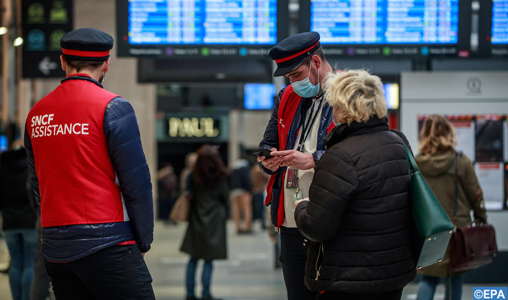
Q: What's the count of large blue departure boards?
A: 3